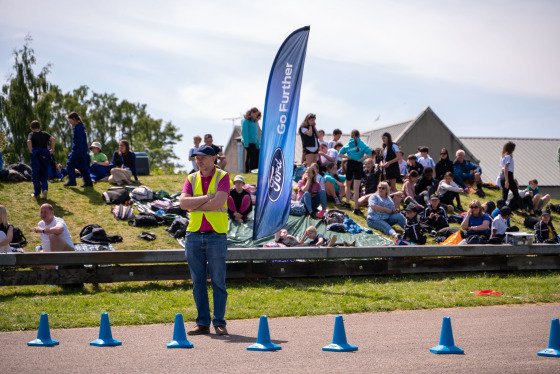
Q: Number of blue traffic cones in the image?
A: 7